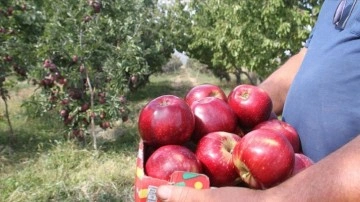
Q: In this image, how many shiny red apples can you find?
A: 9